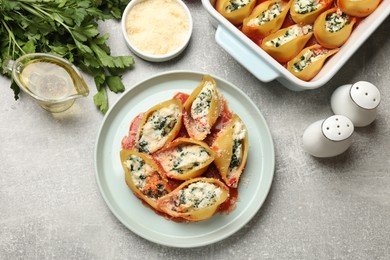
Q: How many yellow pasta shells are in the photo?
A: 13